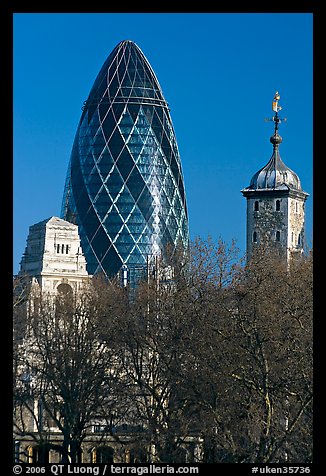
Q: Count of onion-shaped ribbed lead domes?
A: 1